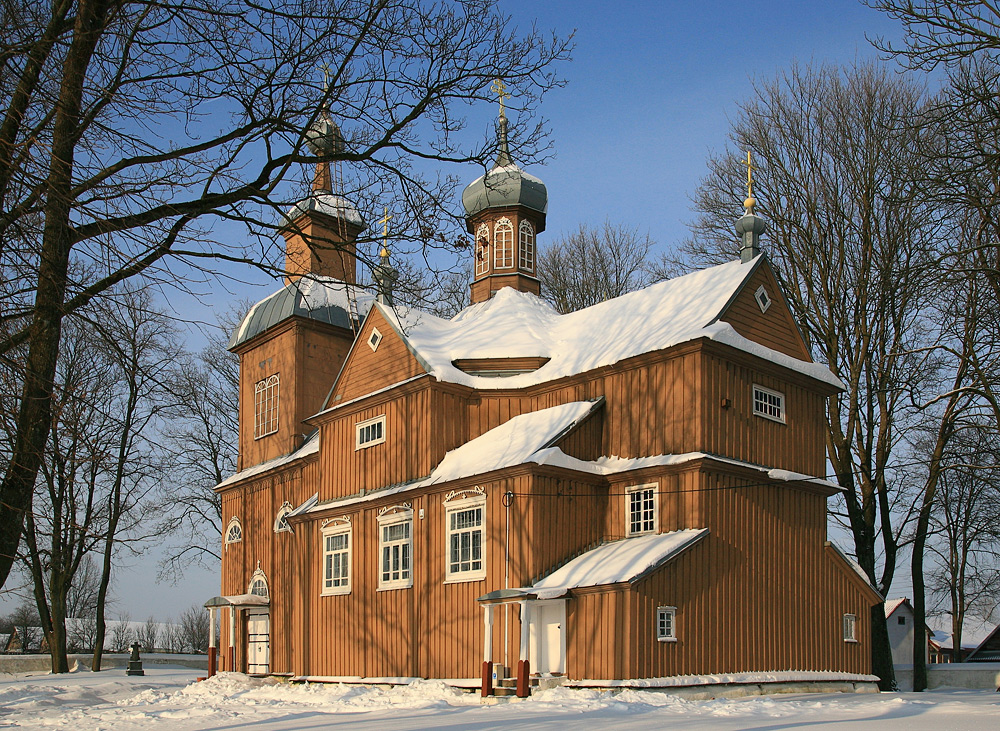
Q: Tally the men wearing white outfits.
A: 0